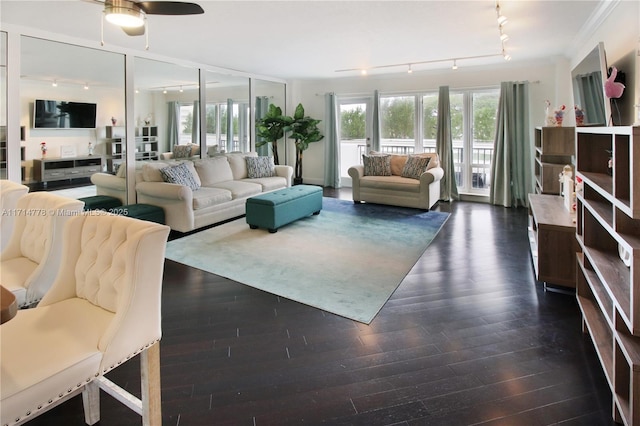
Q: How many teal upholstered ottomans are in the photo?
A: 2